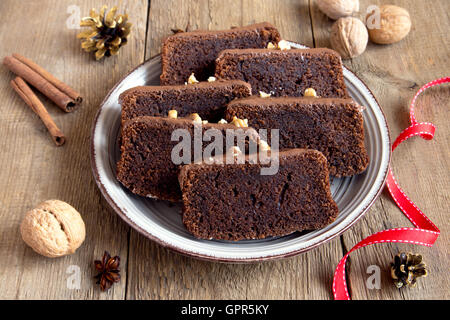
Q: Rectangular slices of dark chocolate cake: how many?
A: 6